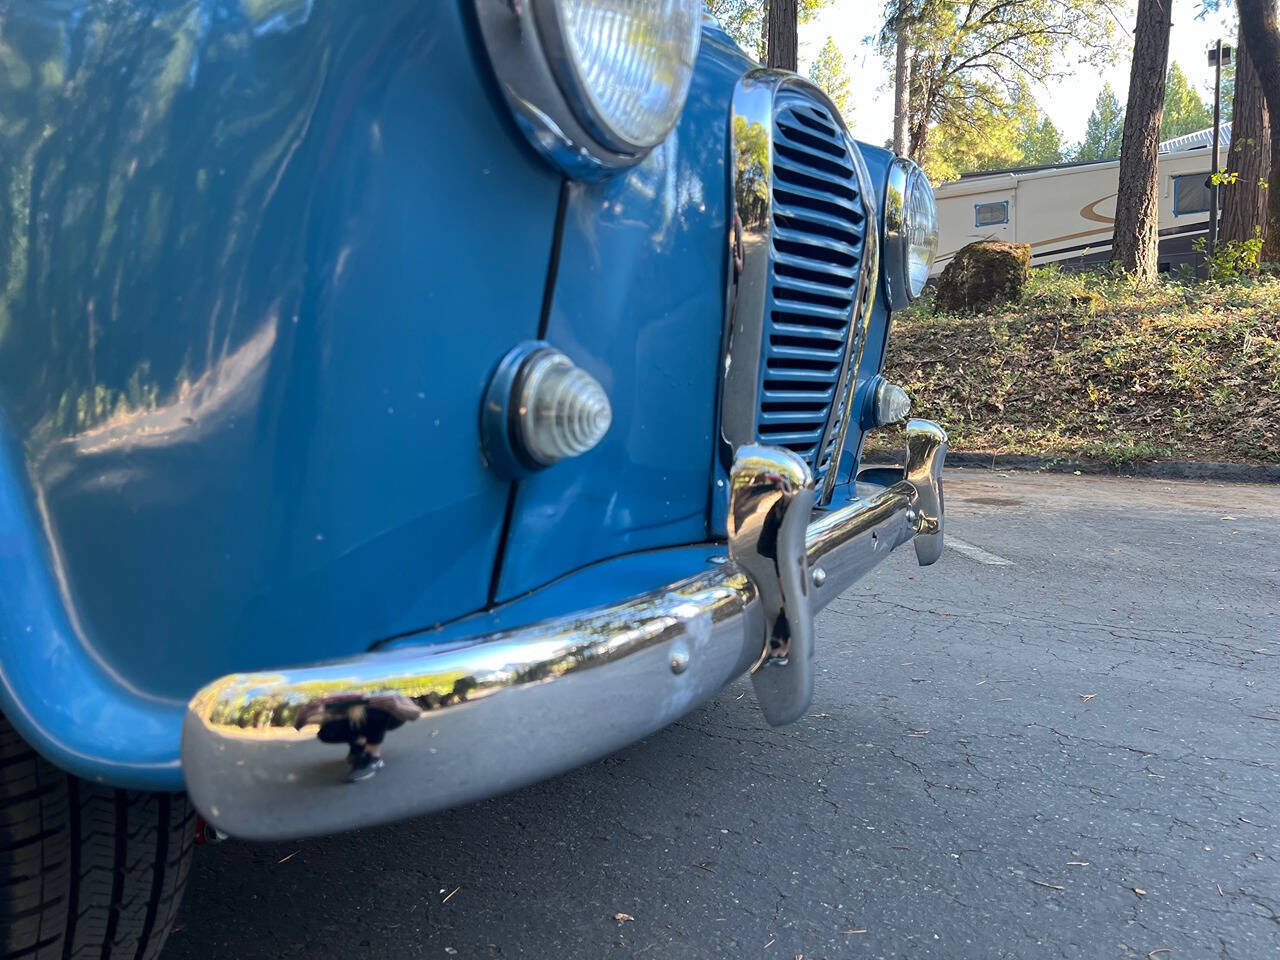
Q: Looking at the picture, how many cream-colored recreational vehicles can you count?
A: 1